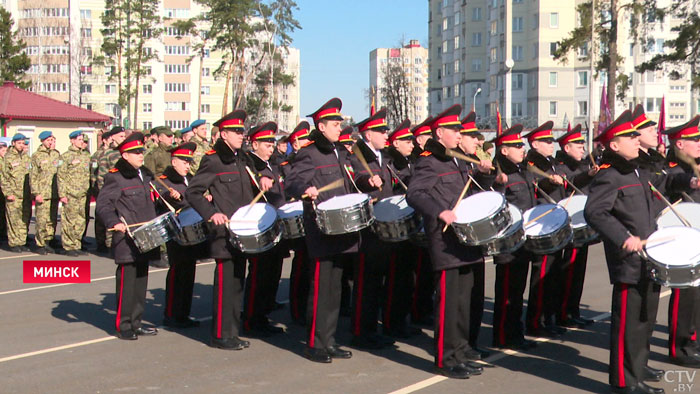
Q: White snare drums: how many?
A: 12